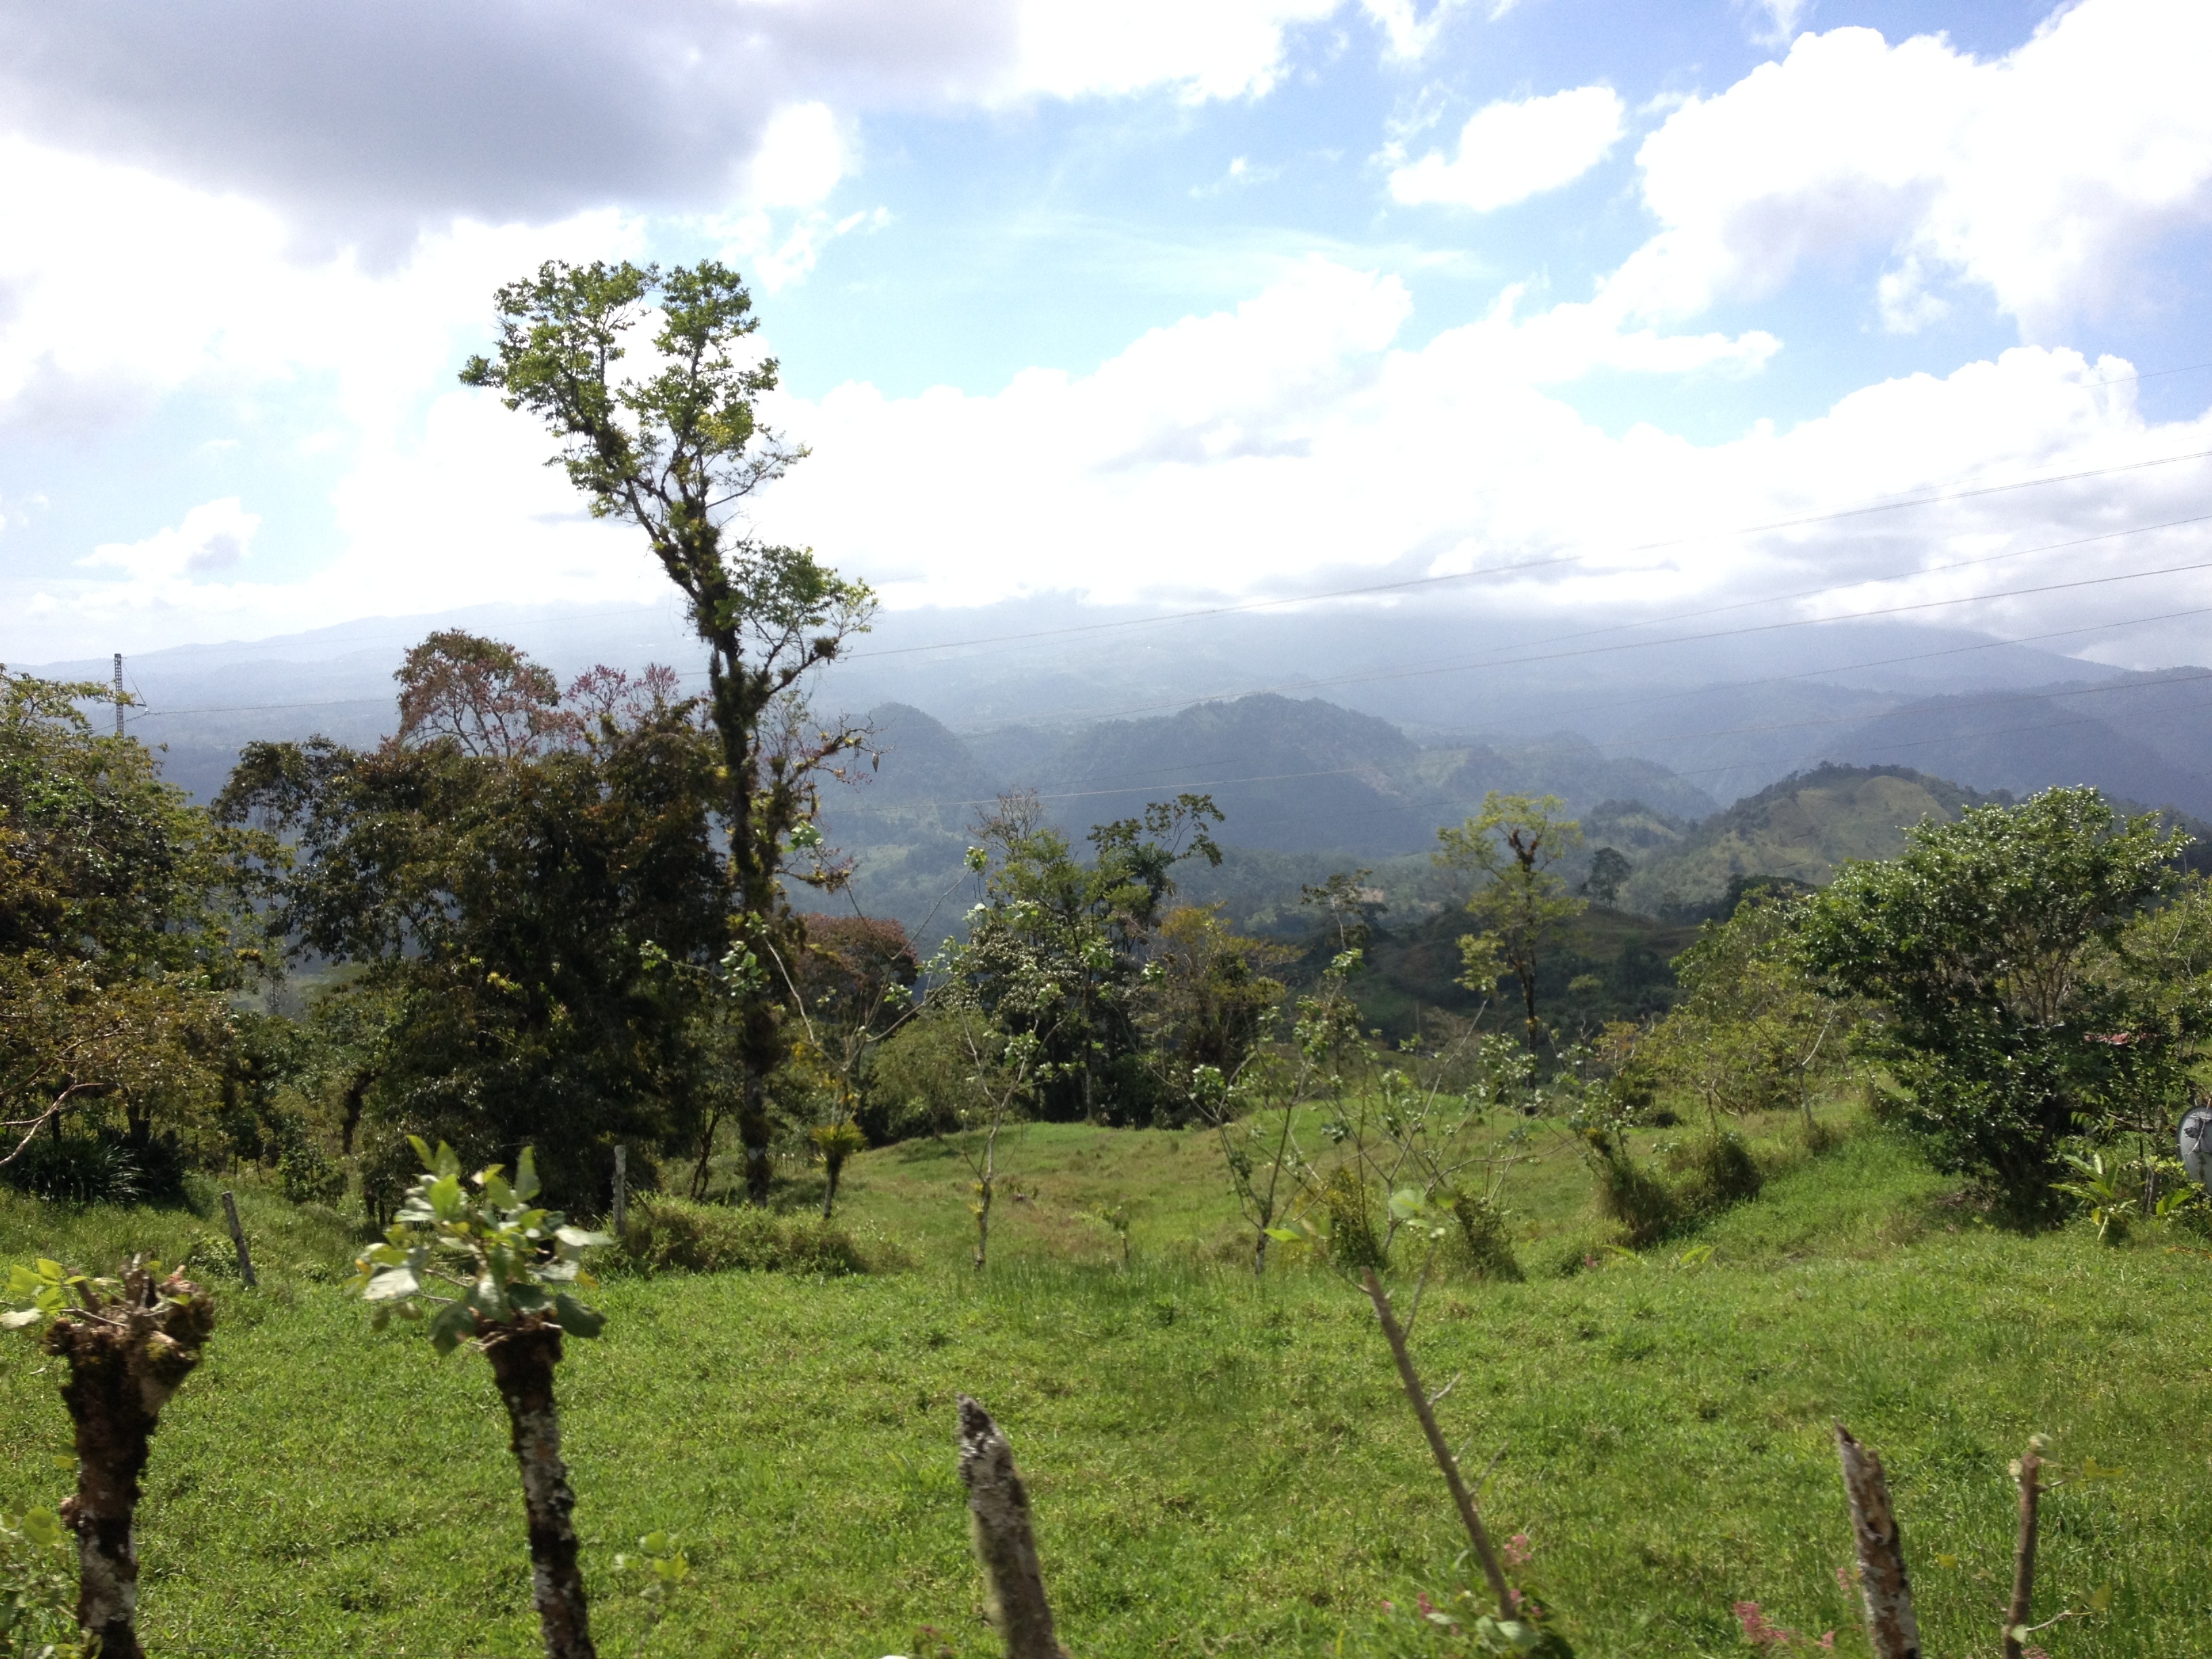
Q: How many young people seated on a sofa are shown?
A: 0